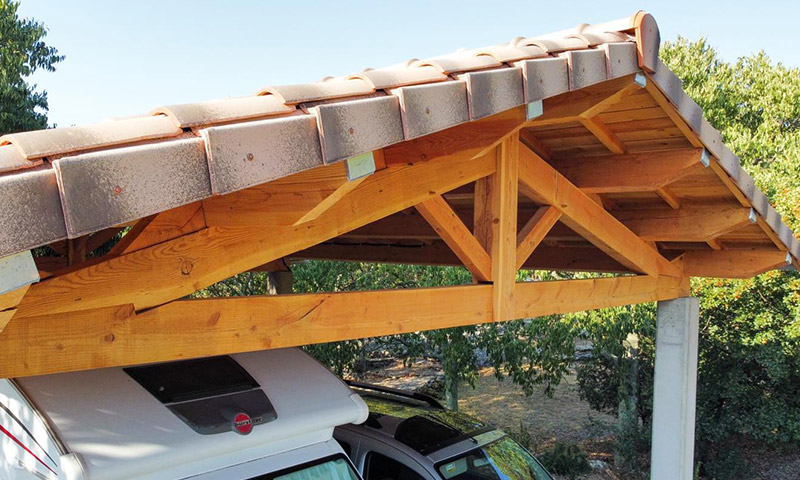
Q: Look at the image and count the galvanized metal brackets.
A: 7